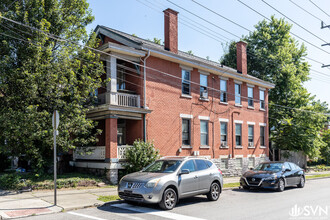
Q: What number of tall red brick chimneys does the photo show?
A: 2